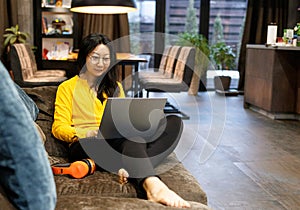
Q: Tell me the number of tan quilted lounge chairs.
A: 5